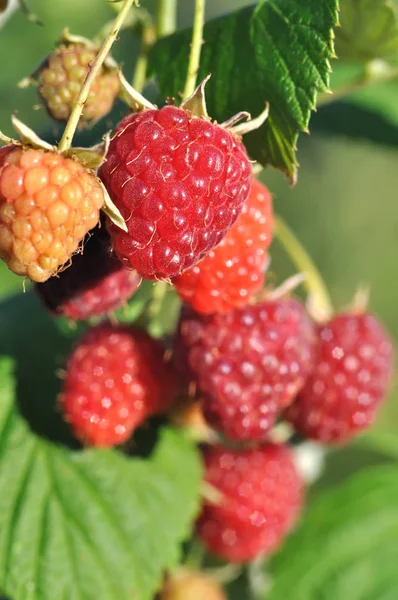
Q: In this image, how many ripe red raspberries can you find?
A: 7